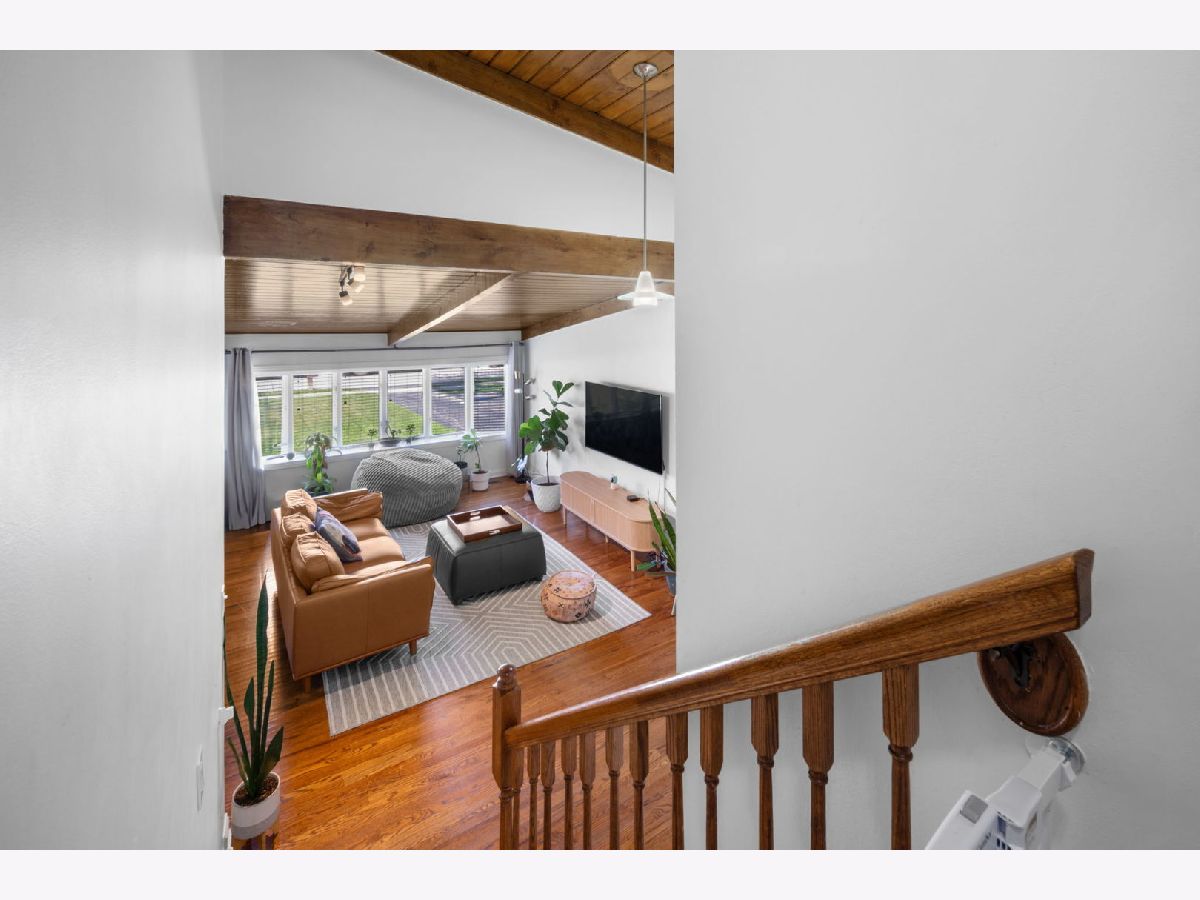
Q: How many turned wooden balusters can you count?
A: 12